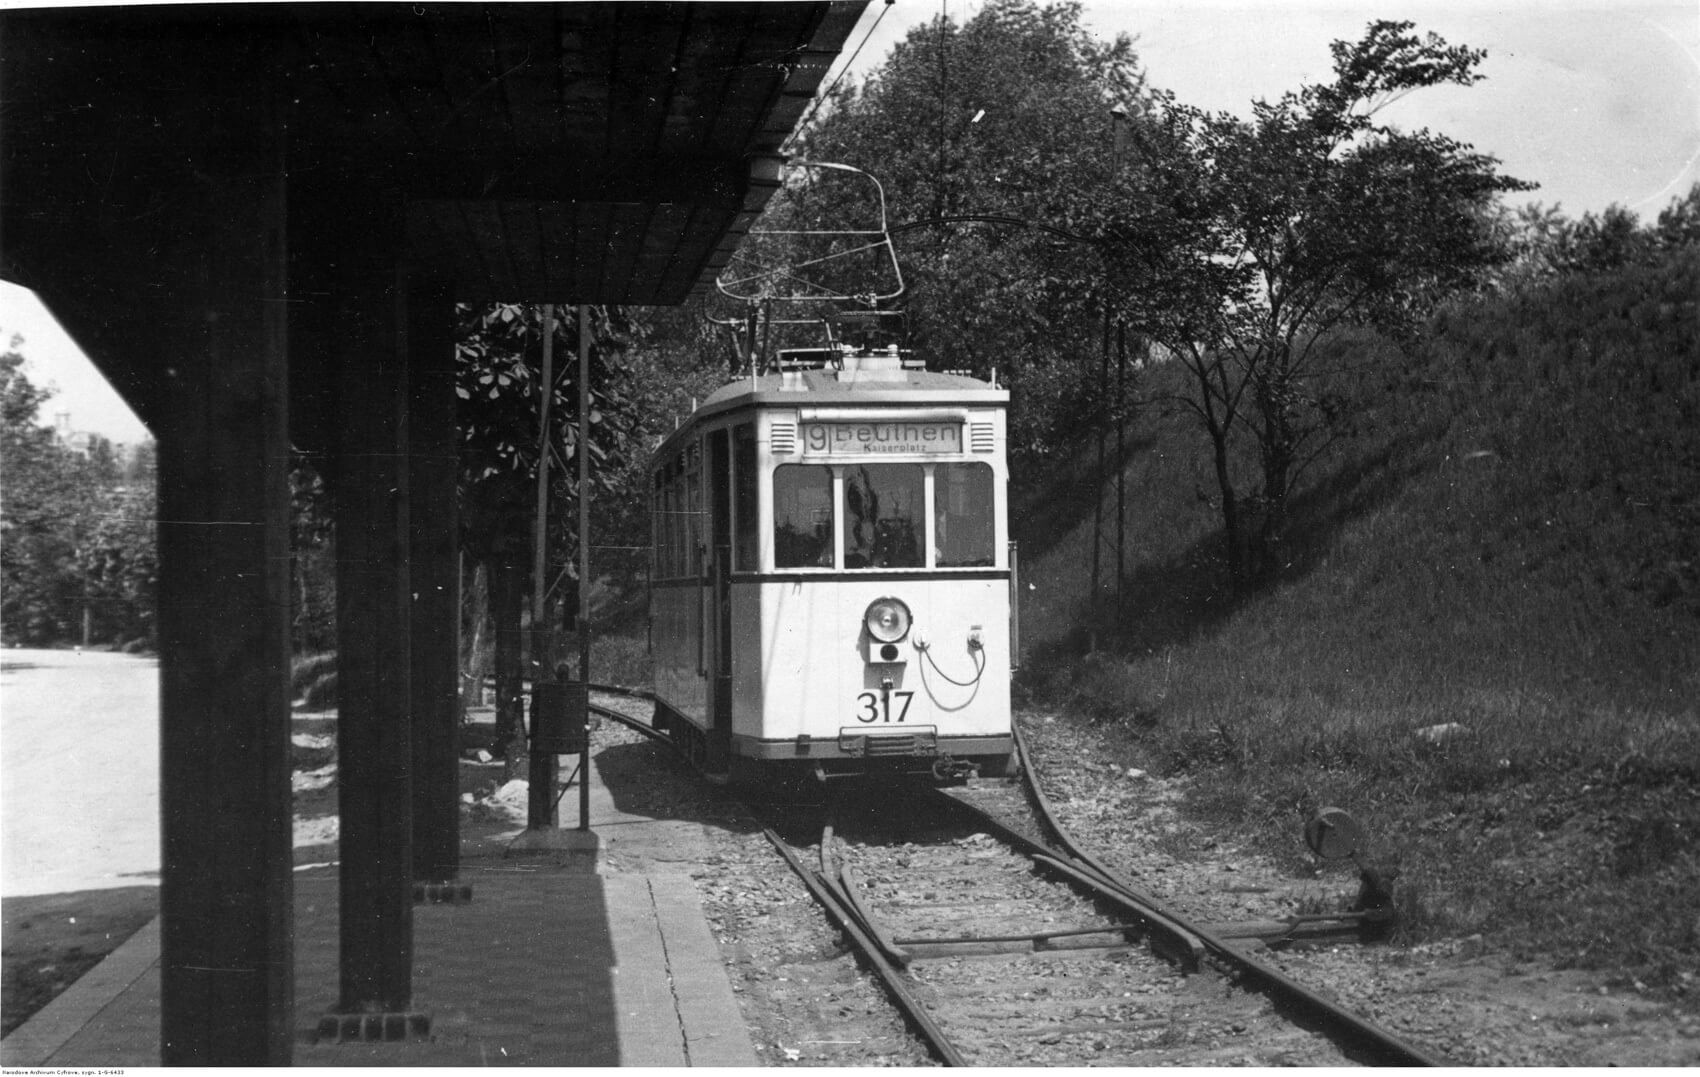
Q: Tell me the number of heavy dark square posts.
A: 3